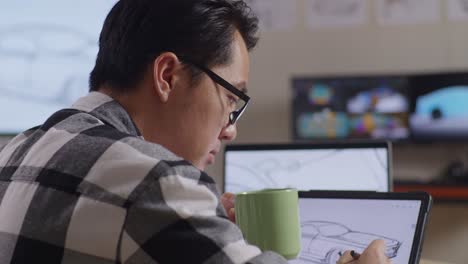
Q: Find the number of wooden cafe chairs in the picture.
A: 0